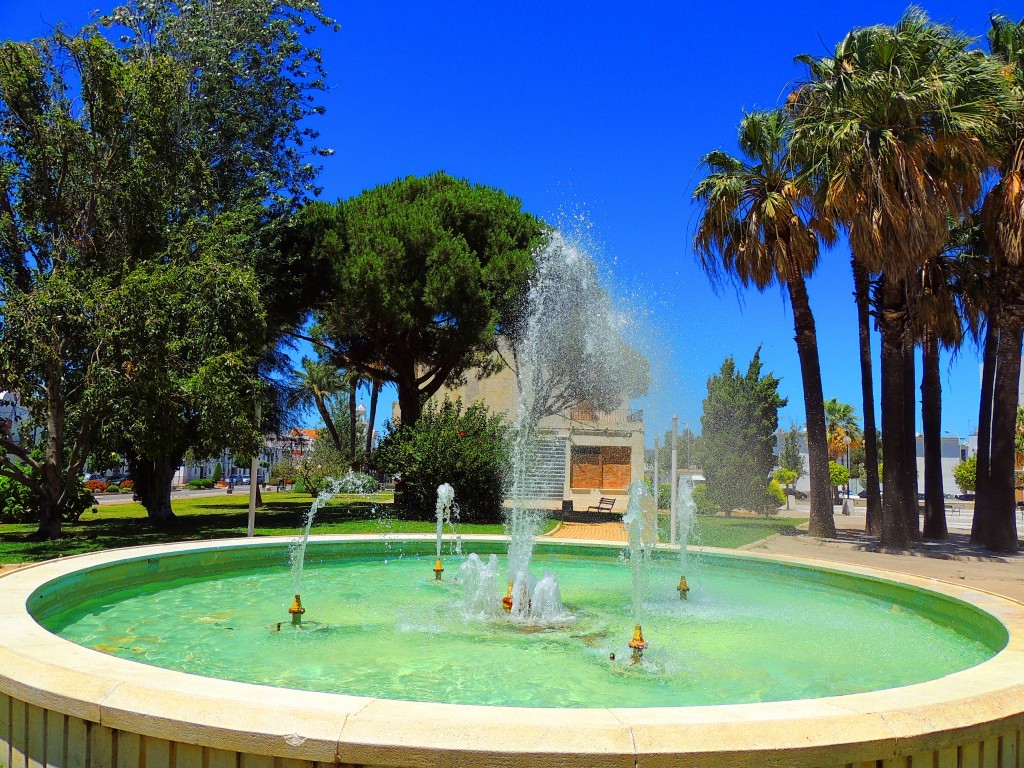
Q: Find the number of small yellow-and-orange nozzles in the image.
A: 5